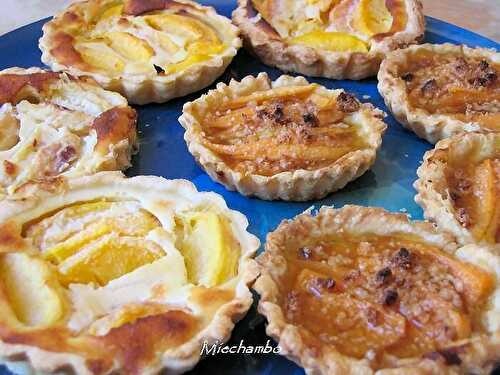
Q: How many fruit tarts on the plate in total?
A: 8